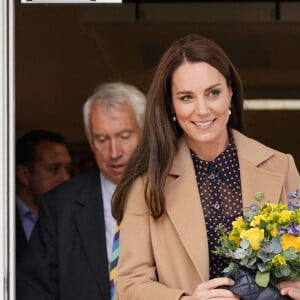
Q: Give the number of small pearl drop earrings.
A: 2